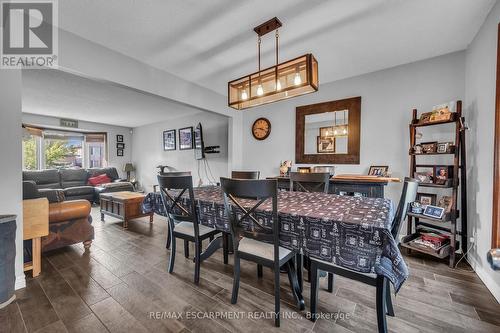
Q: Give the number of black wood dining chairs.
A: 6